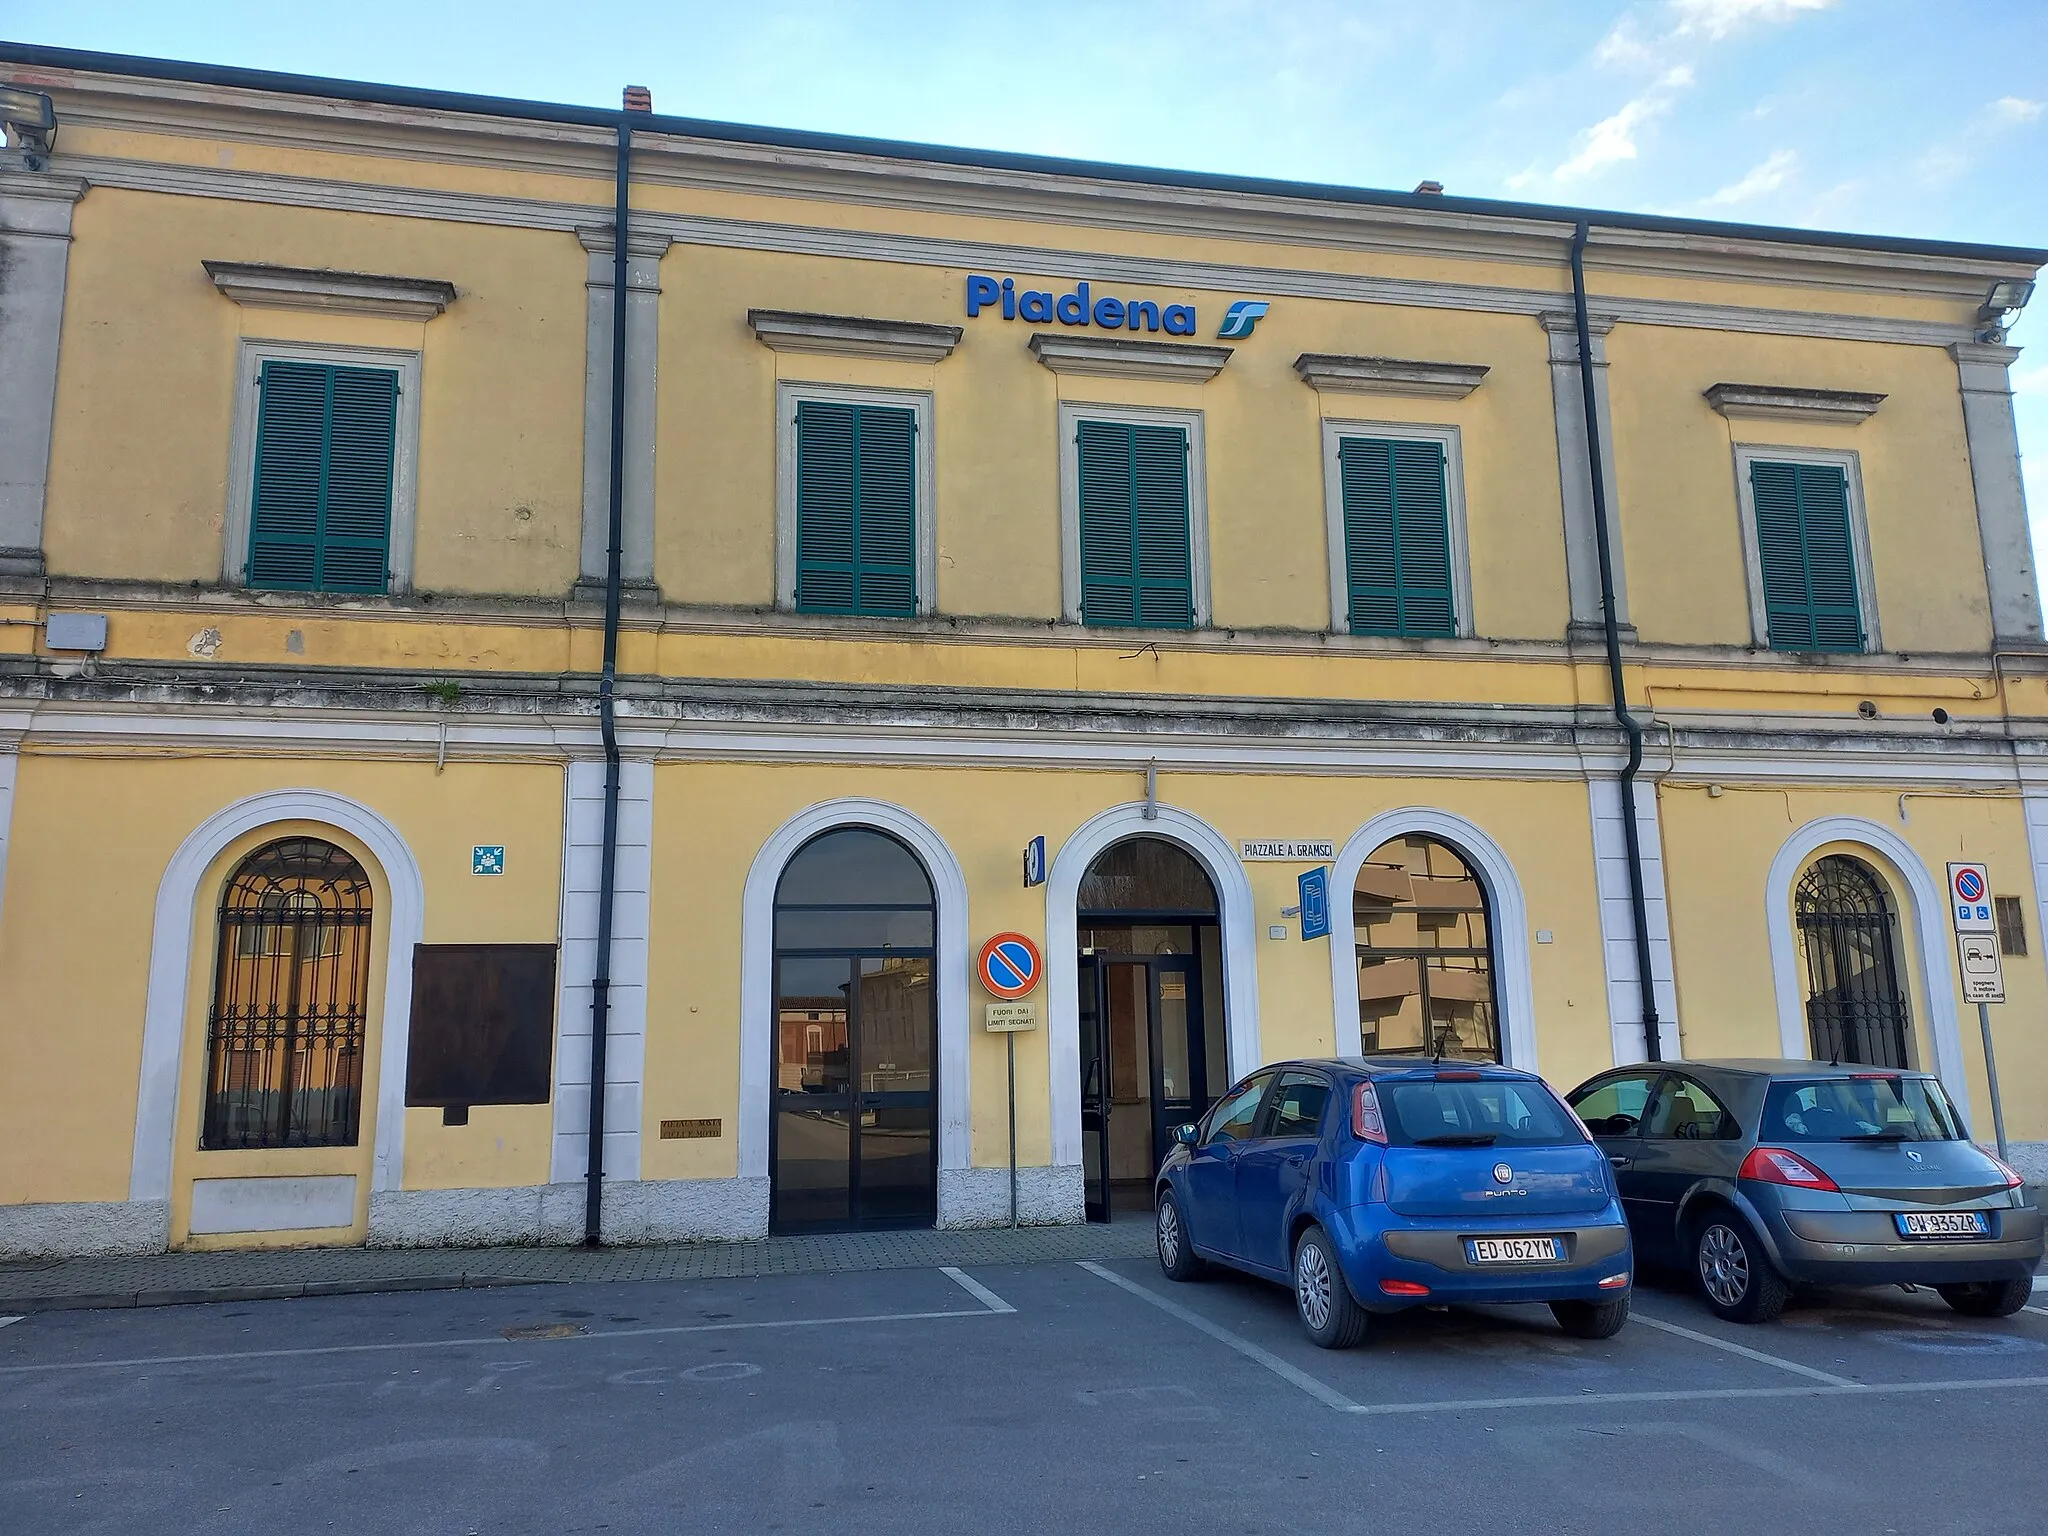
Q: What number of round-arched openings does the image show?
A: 5